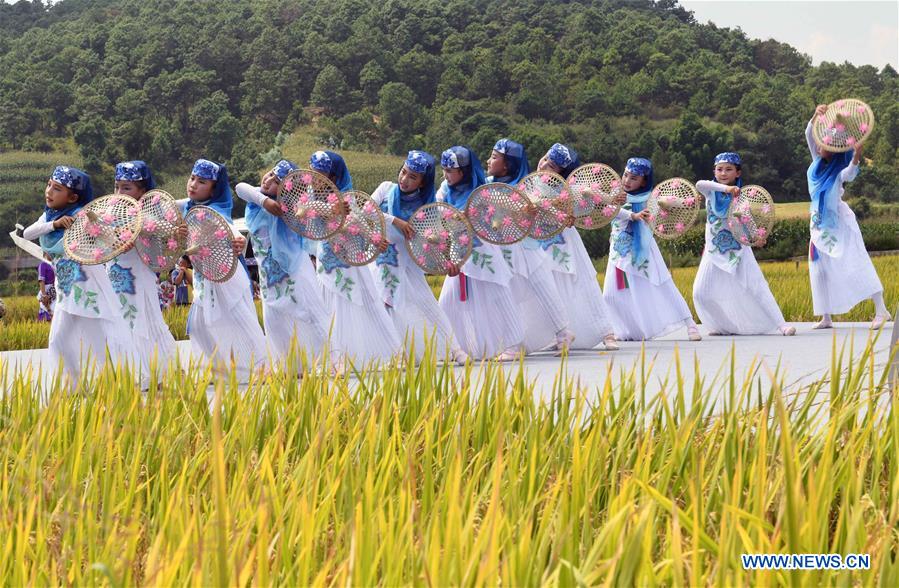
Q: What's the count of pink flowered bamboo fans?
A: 12